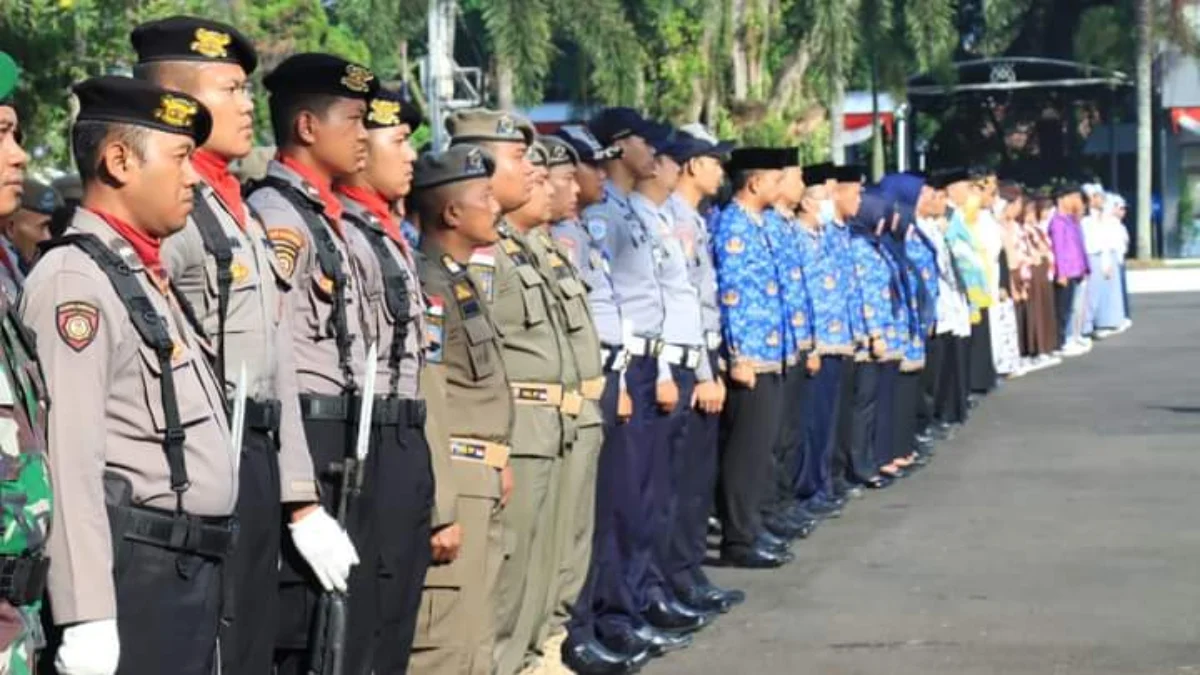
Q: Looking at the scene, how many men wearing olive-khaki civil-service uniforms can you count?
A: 4